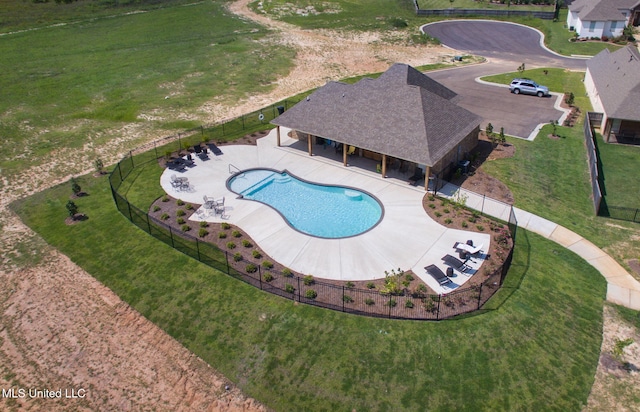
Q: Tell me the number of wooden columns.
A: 5